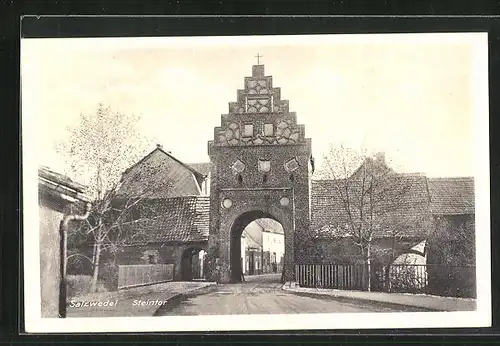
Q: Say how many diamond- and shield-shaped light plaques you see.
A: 3